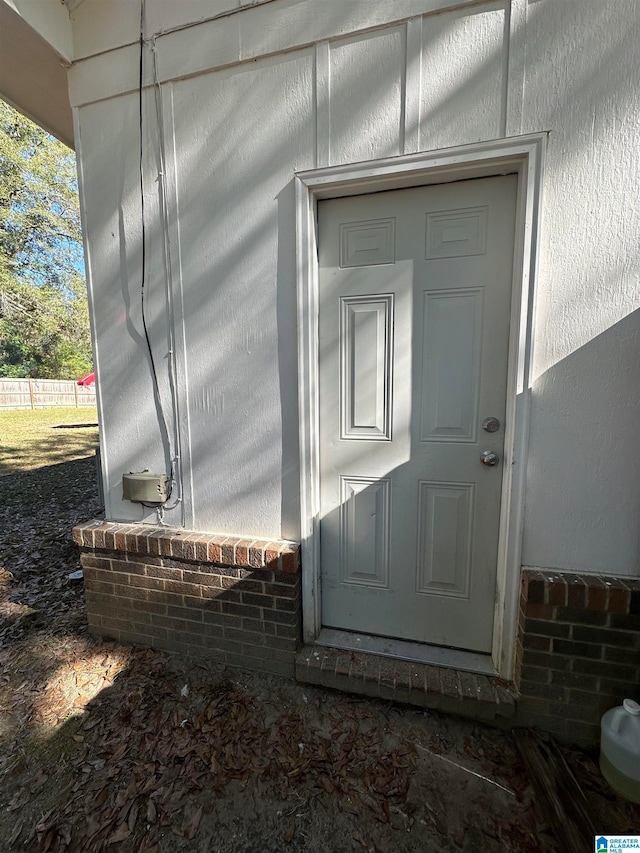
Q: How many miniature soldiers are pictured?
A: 0